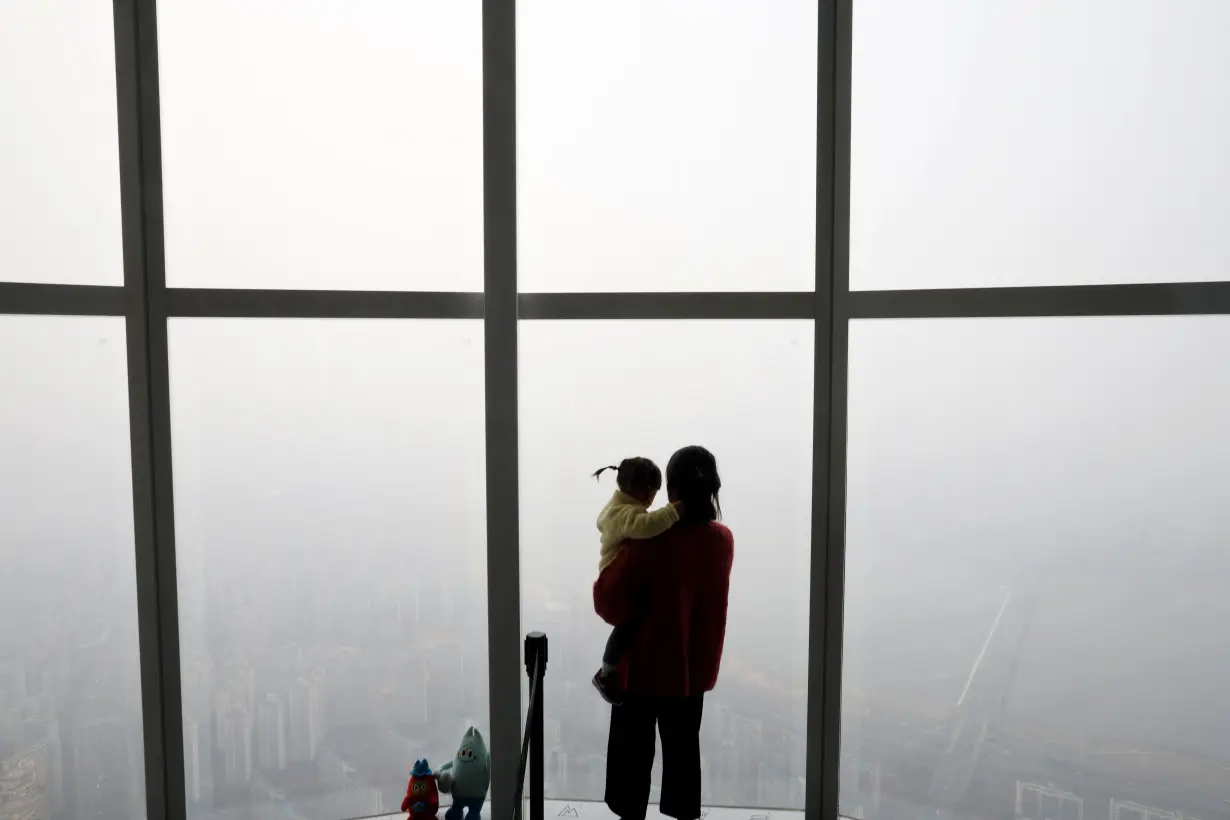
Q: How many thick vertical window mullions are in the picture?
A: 3